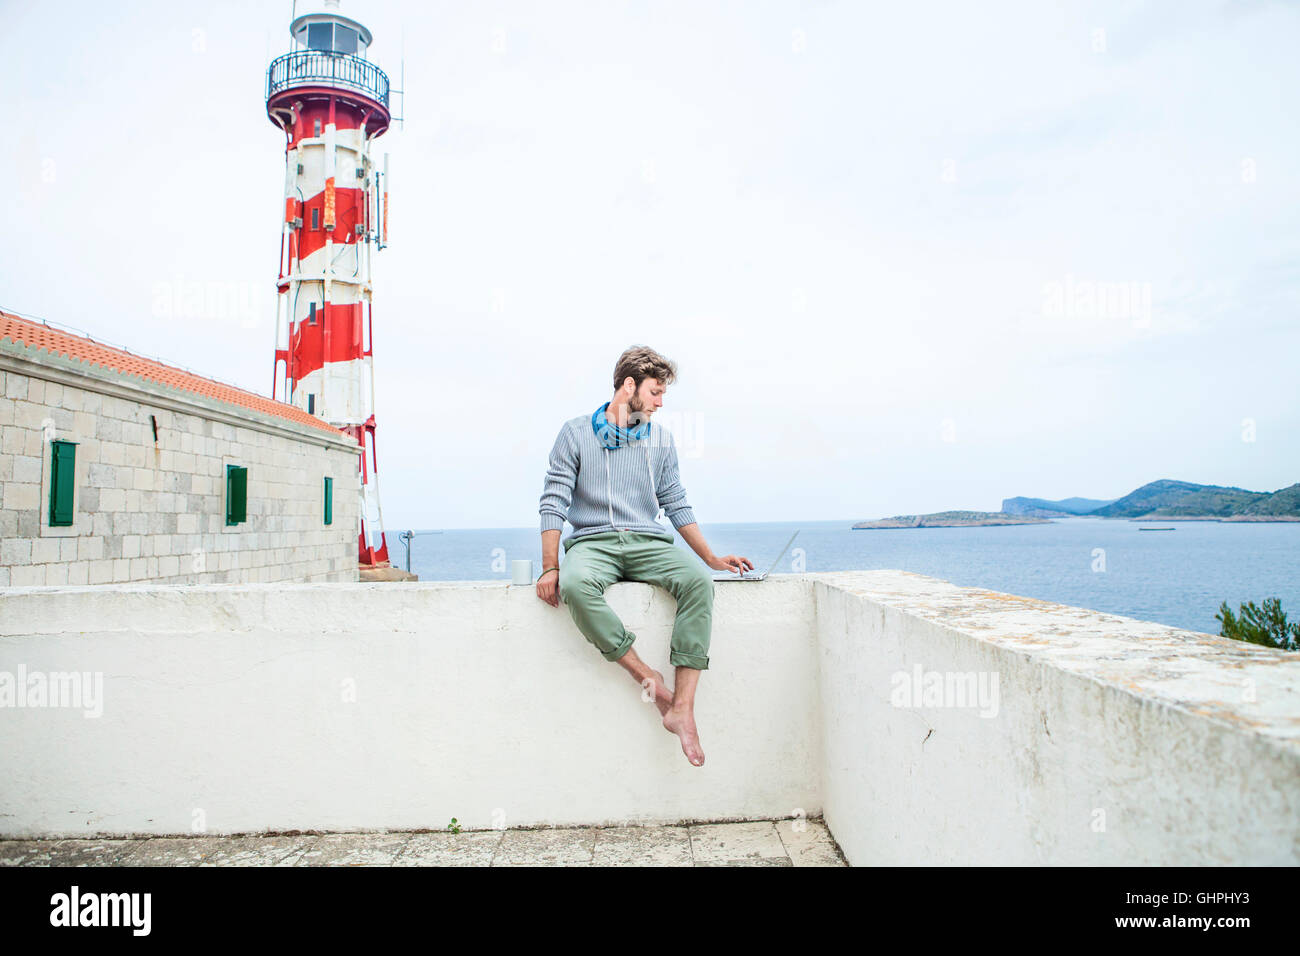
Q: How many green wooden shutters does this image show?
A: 3